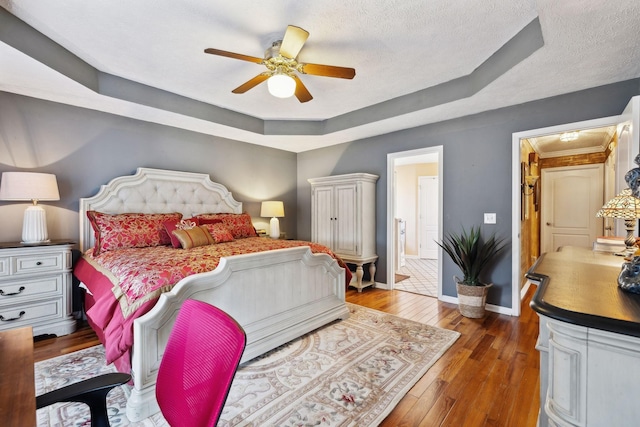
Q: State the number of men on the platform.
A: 0